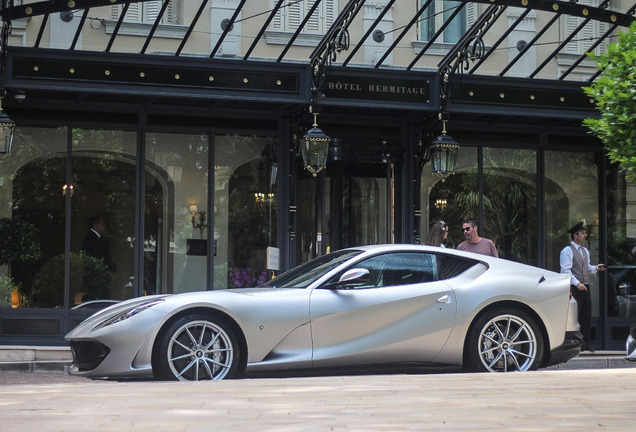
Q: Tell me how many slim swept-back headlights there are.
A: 1